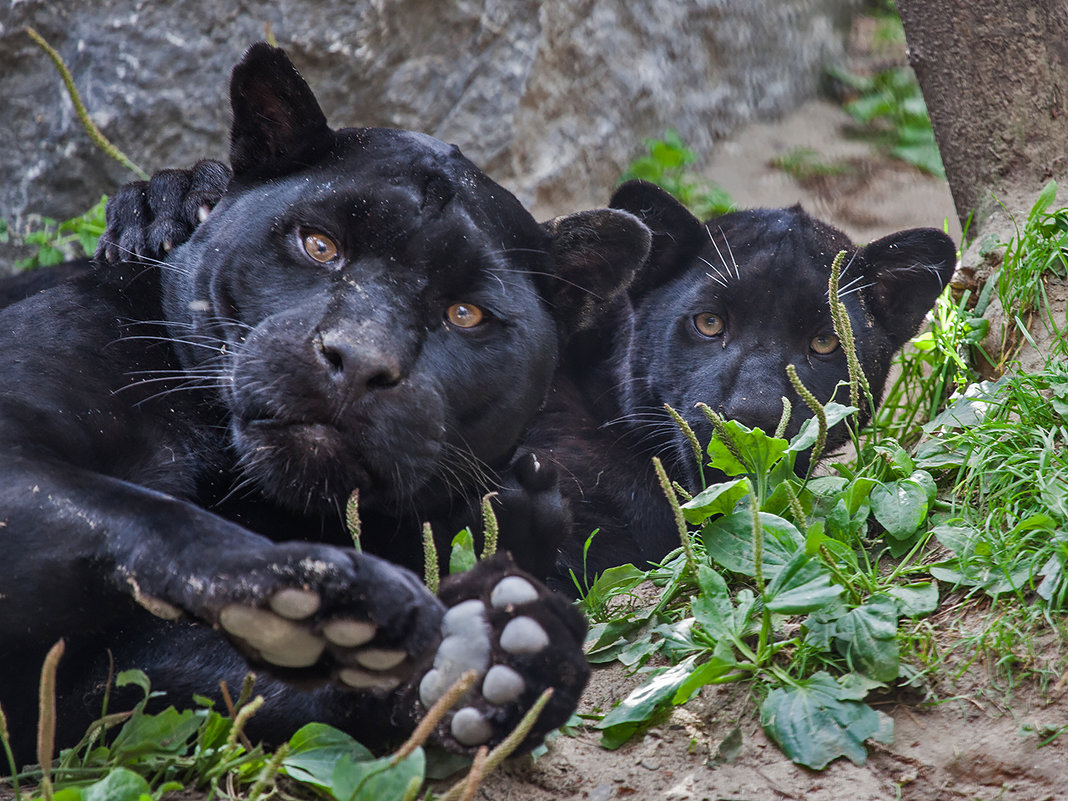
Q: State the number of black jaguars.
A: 2